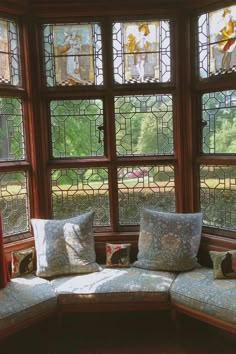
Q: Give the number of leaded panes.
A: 12